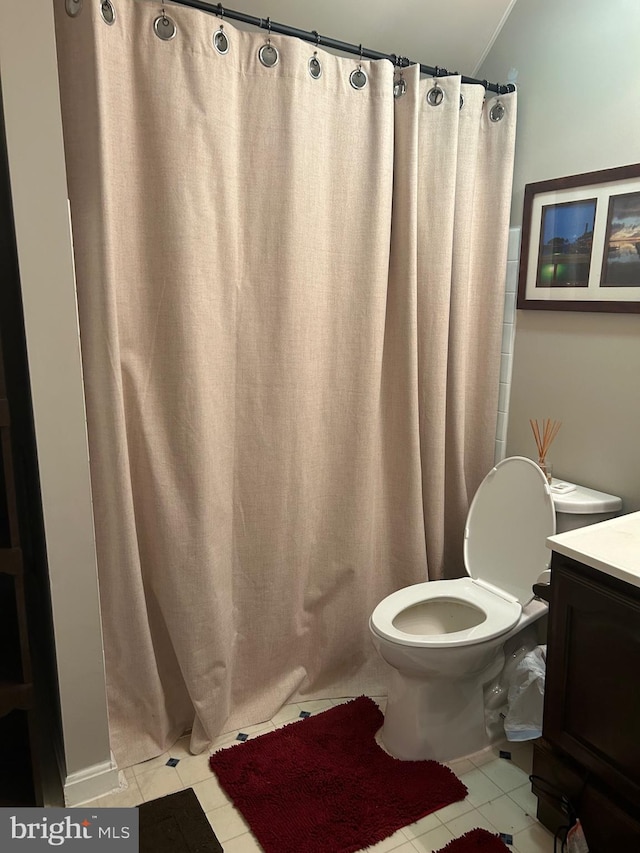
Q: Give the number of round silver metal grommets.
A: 11